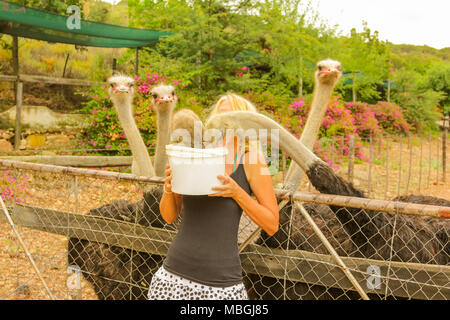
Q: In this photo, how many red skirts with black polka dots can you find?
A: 0